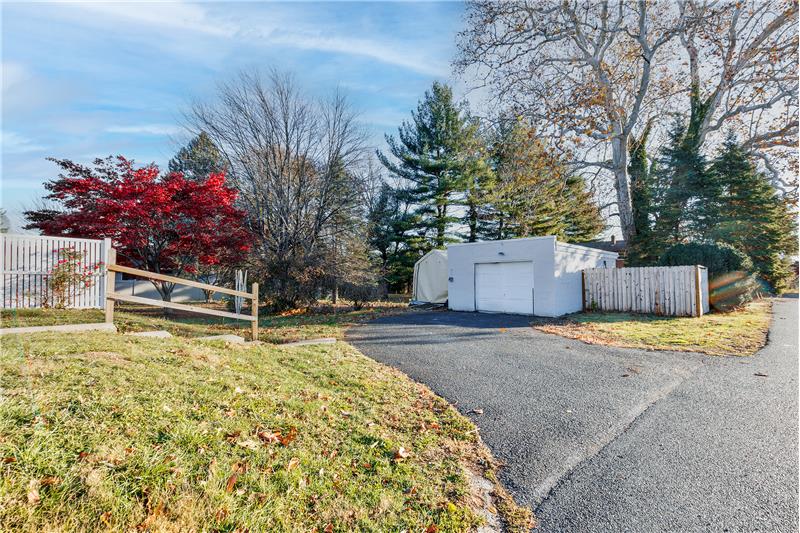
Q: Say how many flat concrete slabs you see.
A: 4